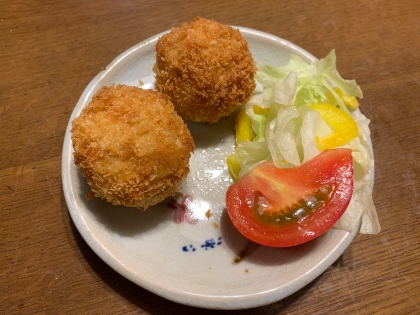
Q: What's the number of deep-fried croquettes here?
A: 2